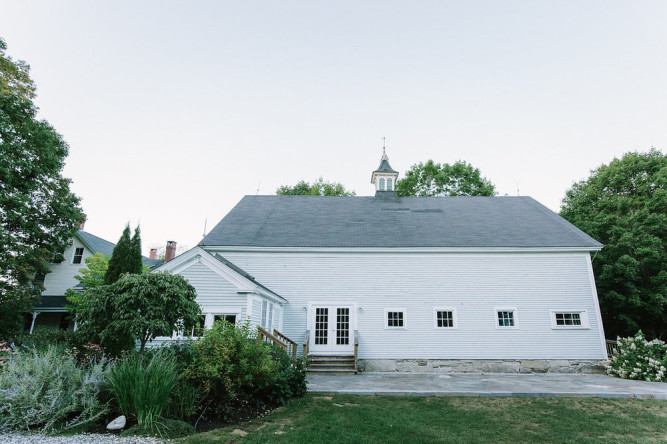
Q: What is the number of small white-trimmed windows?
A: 4